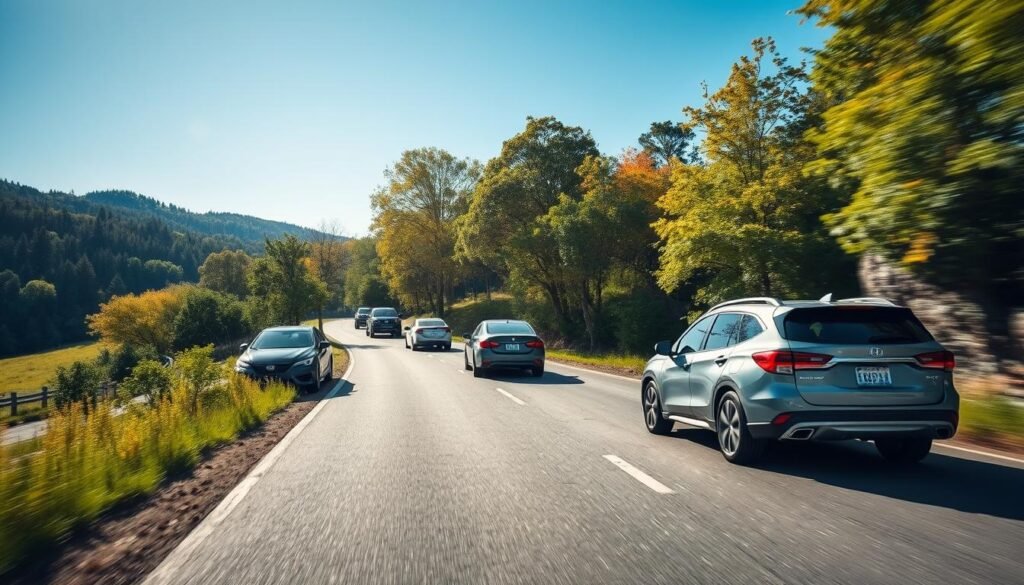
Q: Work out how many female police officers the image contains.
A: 0